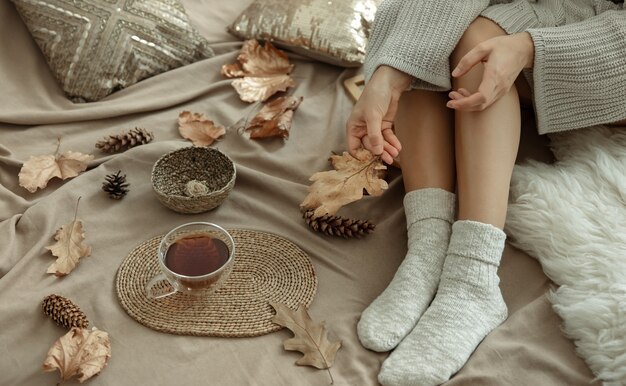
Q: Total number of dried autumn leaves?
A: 8